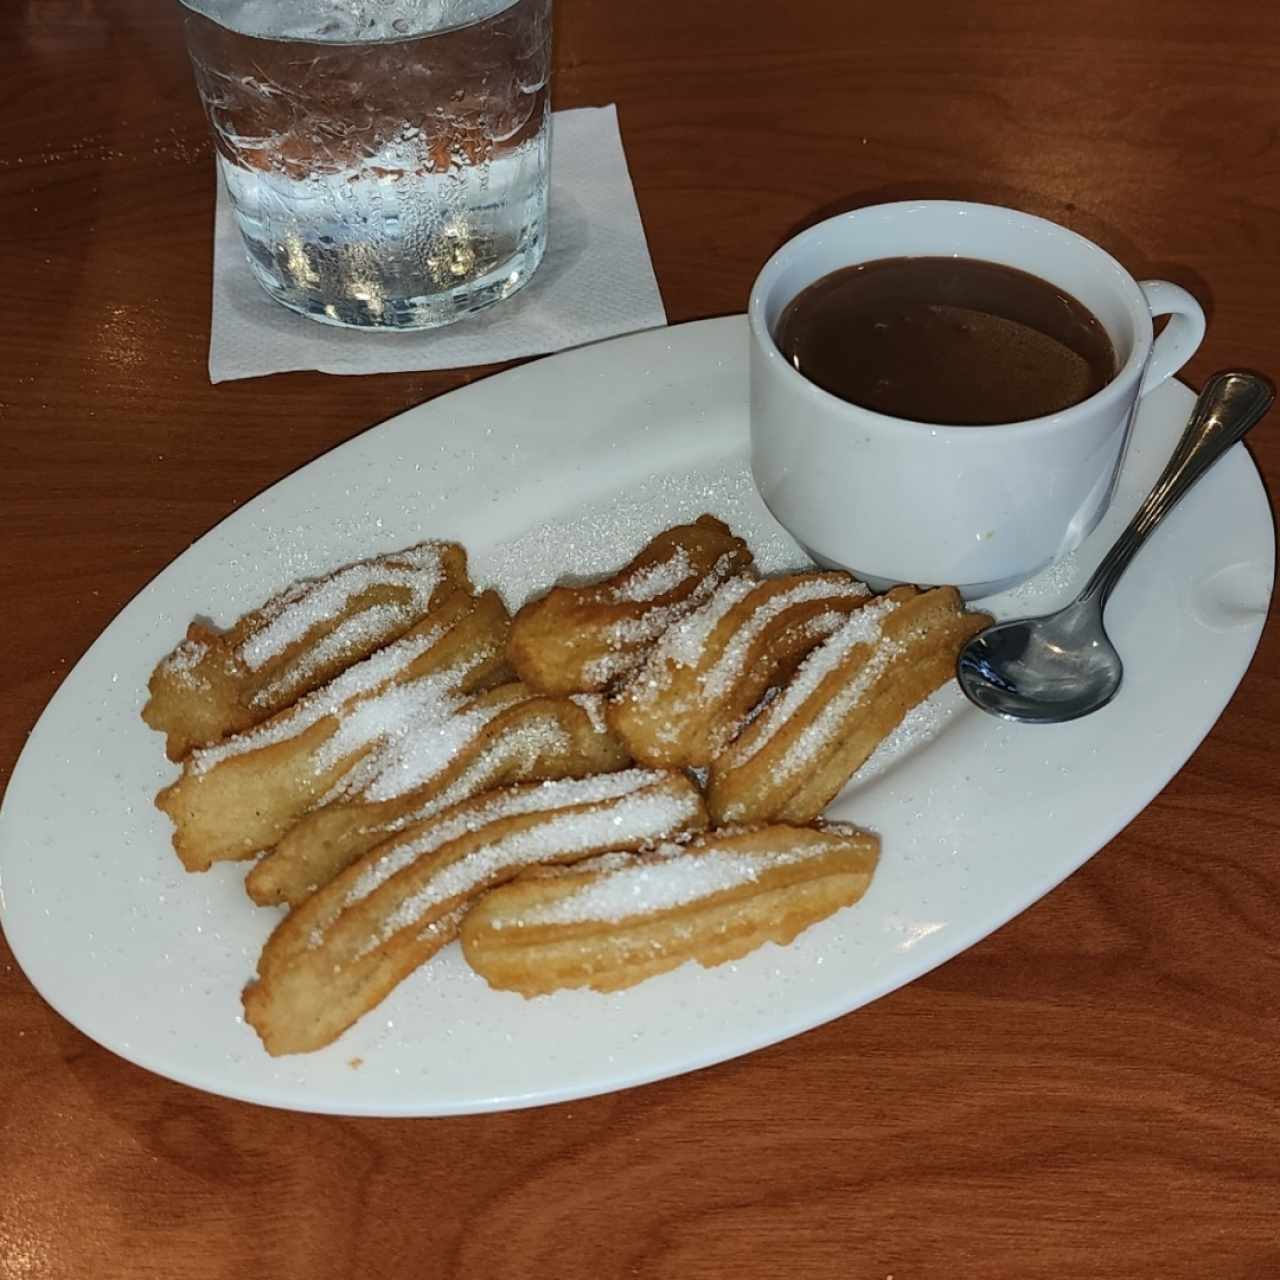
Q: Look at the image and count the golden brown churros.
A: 8